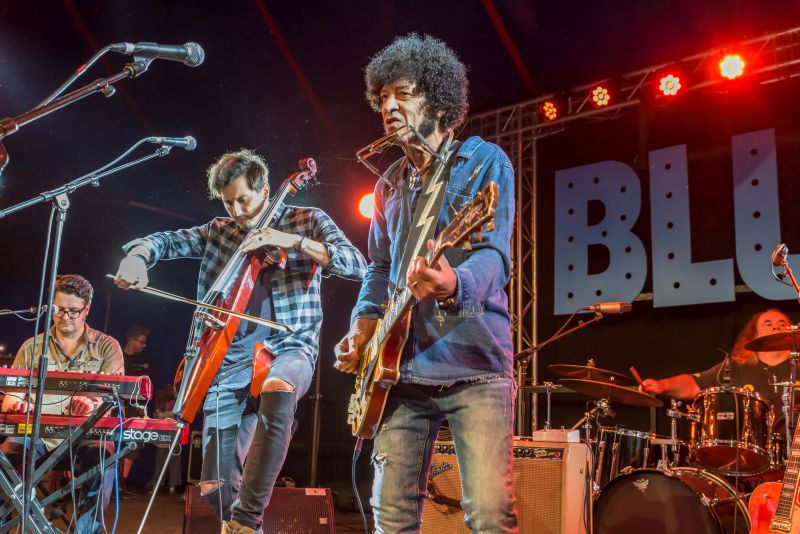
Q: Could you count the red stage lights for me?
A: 5